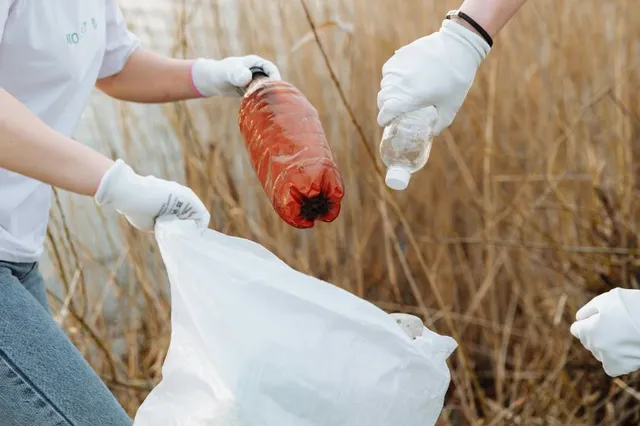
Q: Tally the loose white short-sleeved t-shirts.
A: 1